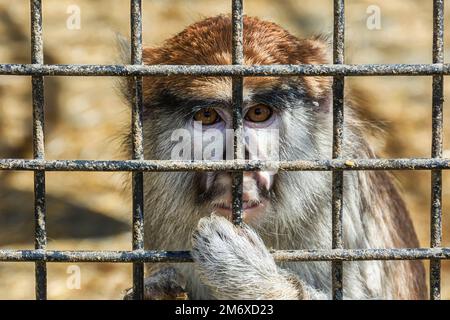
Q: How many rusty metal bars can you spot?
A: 8